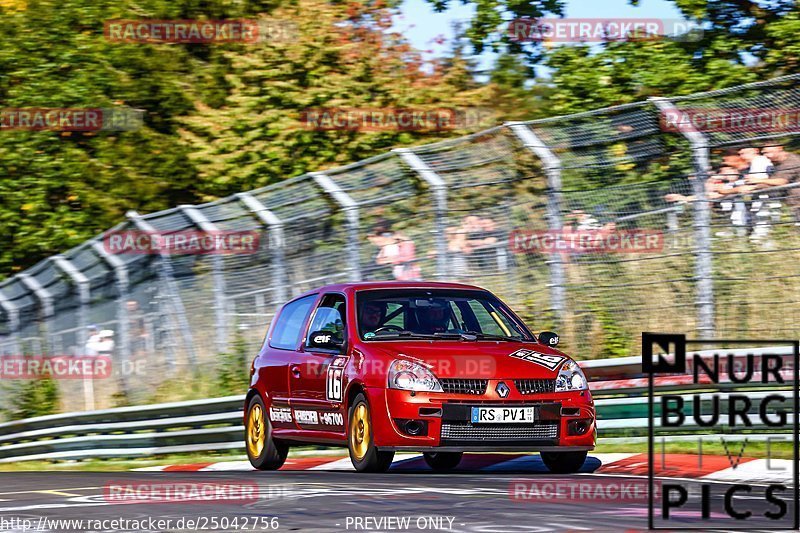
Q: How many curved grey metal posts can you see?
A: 11